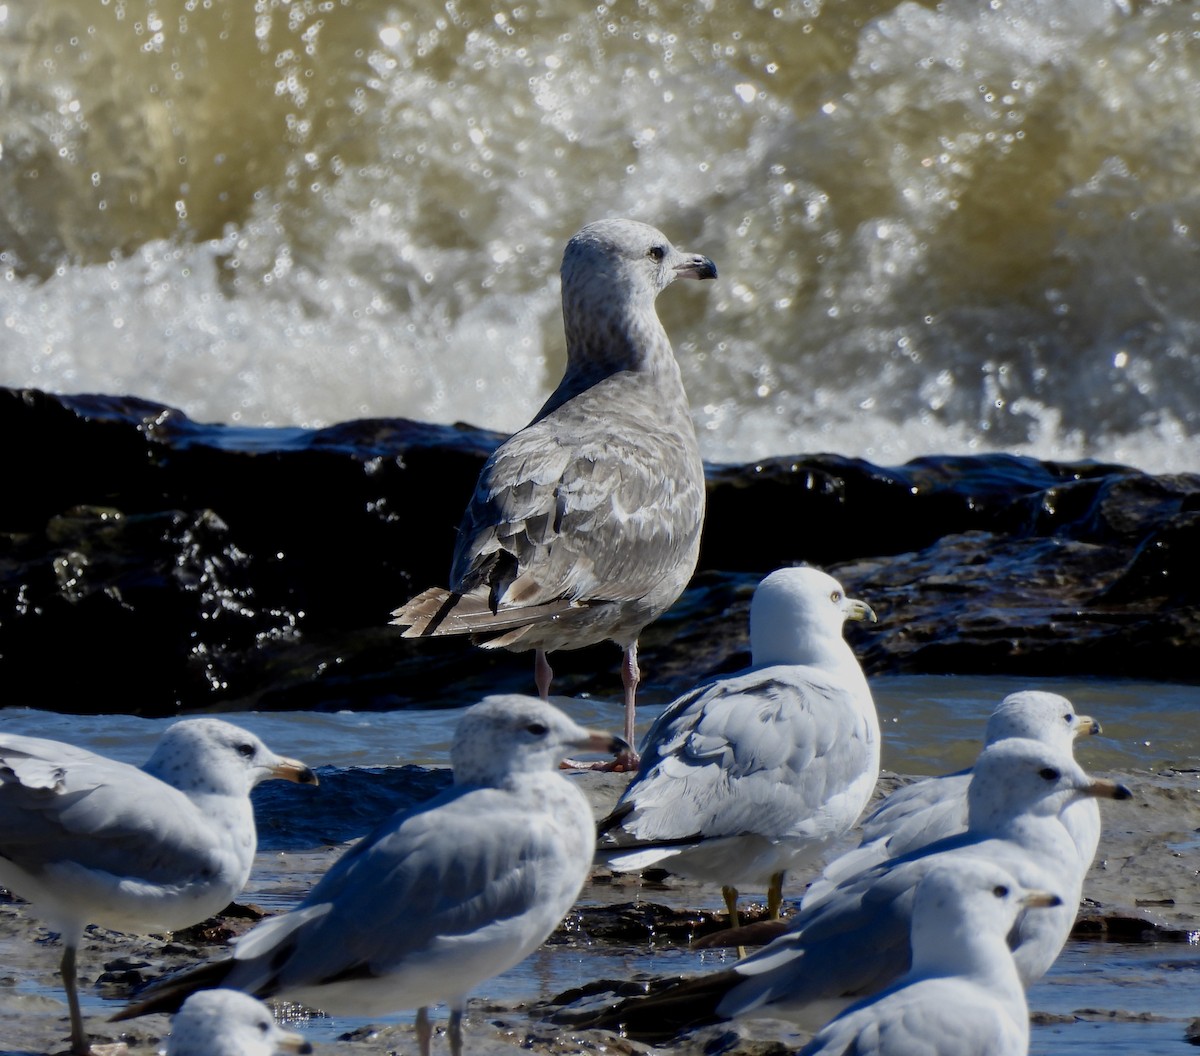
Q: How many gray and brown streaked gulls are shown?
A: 1